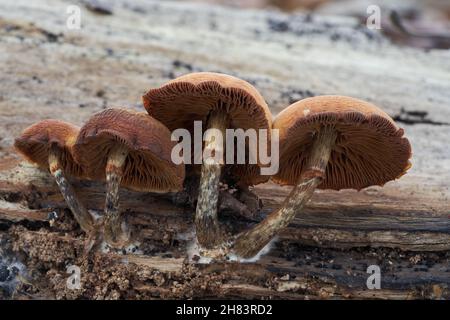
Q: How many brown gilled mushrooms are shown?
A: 4